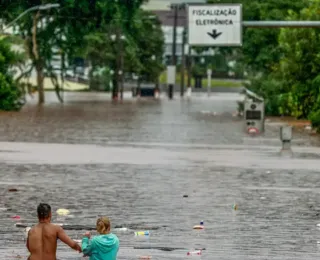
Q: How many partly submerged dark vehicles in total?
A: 1